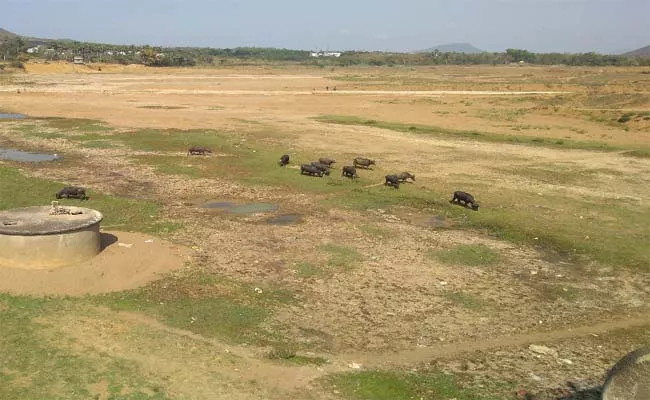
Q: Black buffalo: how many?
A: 11